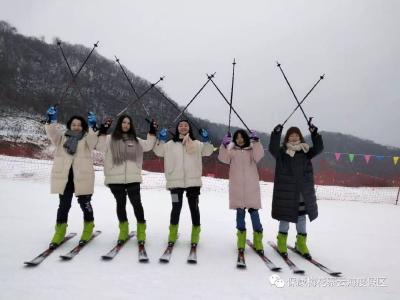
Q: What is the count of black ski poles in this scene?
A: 10